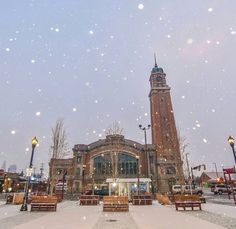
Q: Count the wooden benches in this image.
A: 7